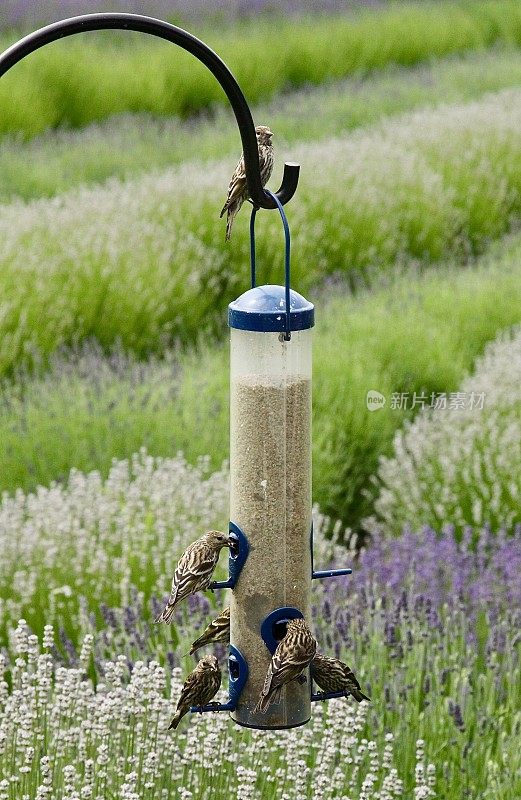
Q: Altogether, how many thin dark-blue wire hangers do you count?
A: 1